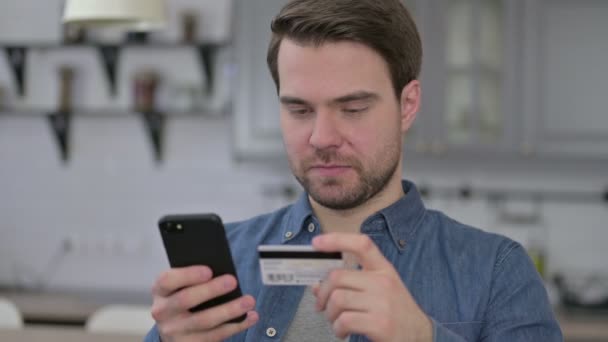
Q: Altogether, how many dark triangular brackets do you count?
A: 5